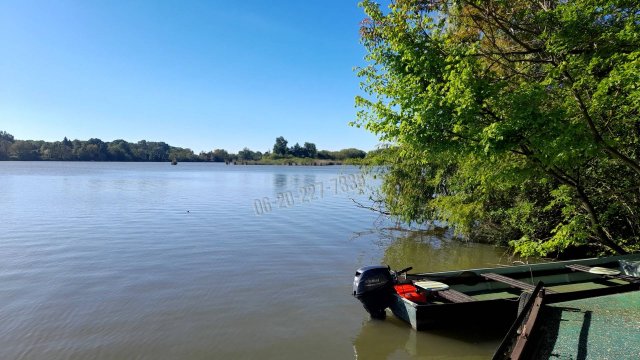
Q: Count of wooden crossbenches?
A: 3